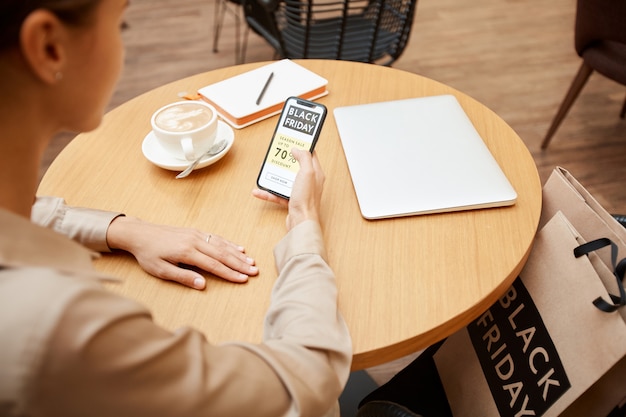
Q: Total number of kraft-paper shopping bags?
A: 2